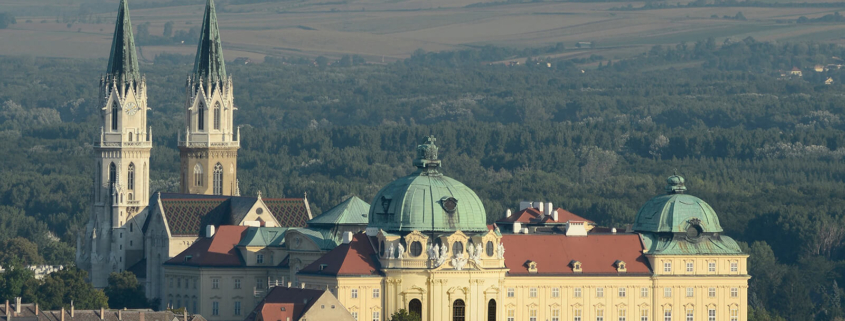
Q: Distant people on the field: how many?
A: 0